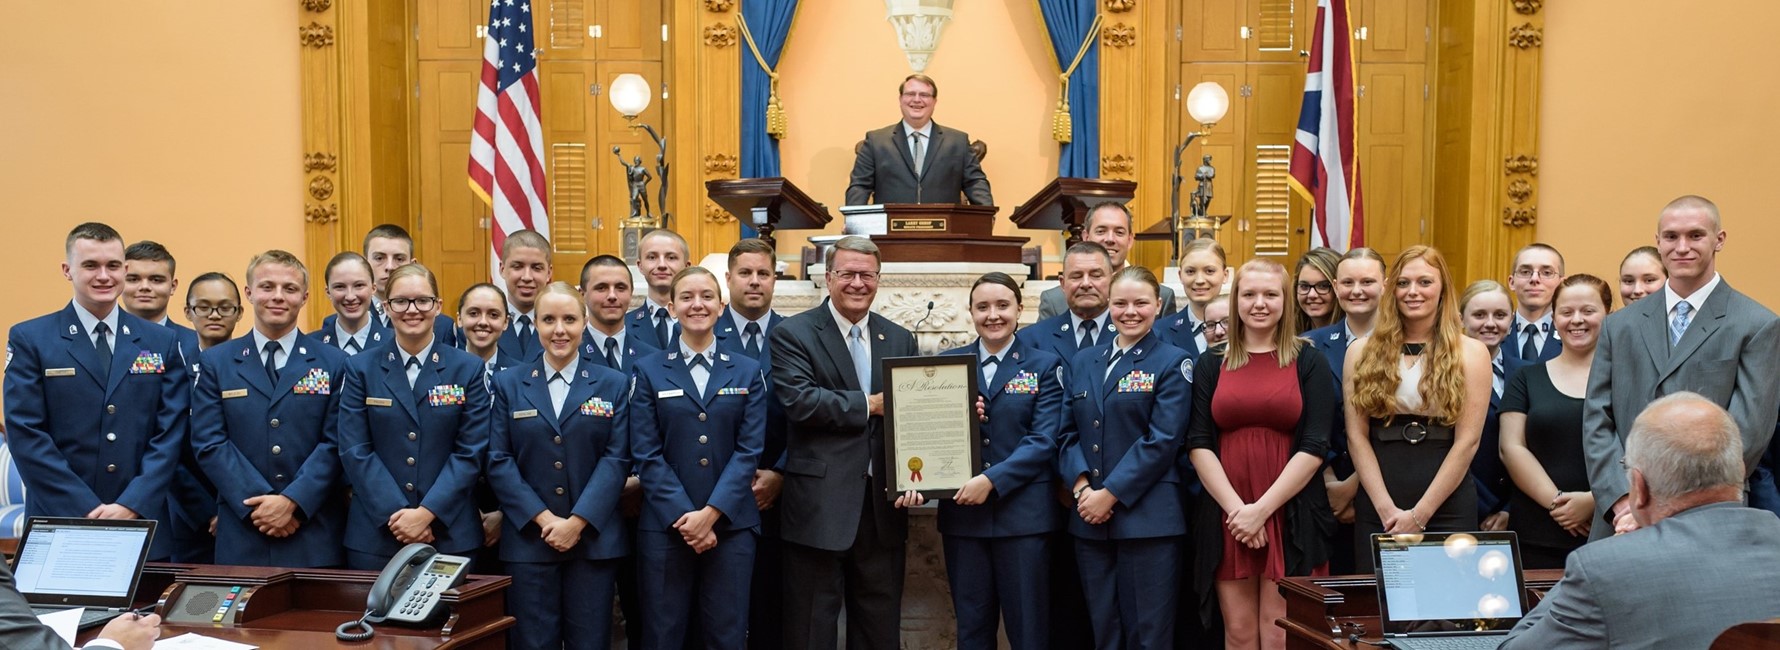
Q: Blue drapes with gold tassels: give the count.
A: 2